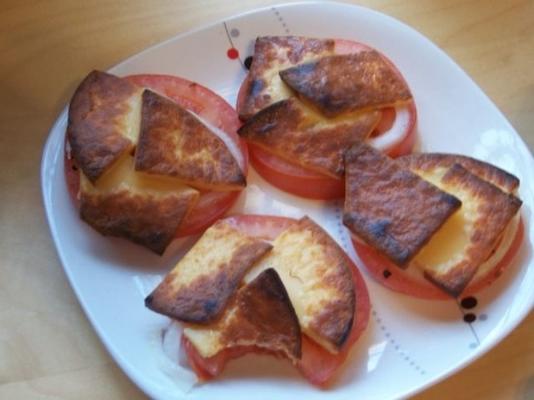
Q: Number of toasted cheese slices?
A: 12